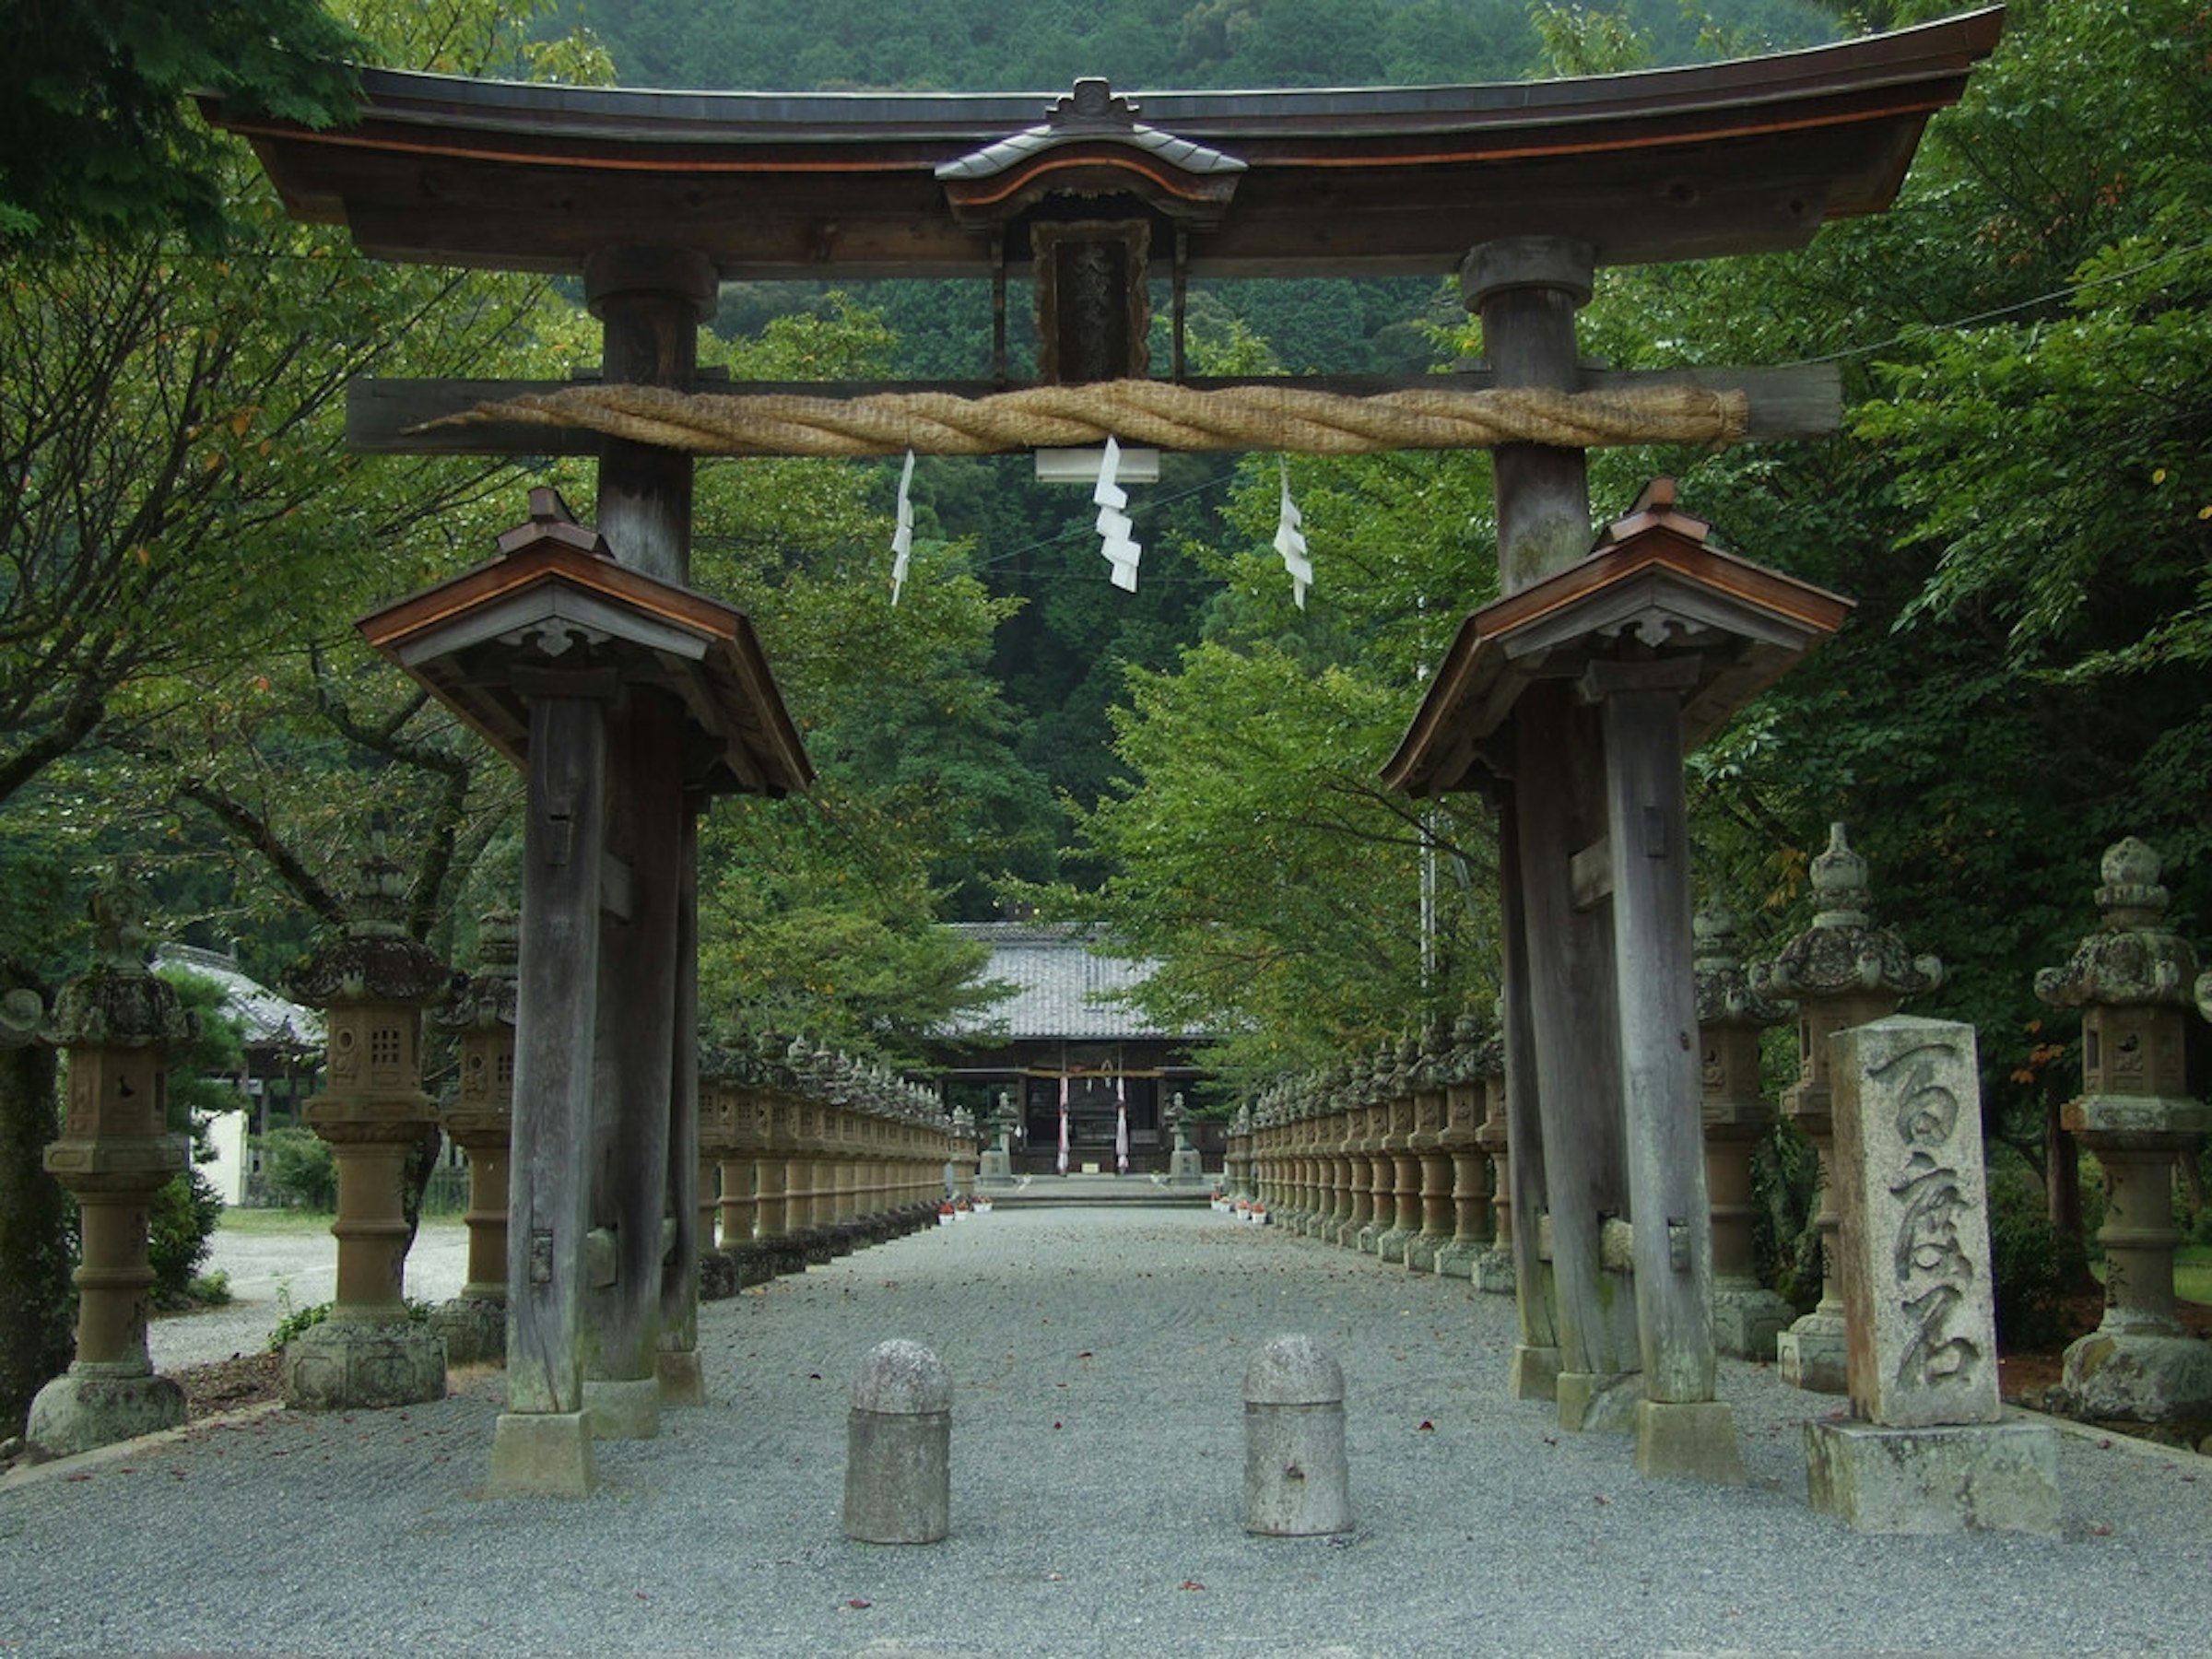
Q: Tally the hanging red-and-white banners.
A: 2